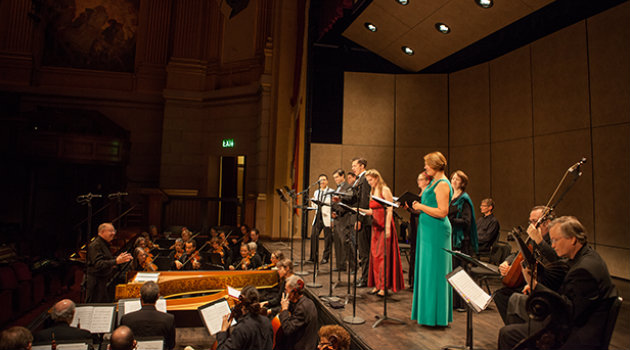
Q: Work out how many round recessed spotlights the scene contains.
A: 5